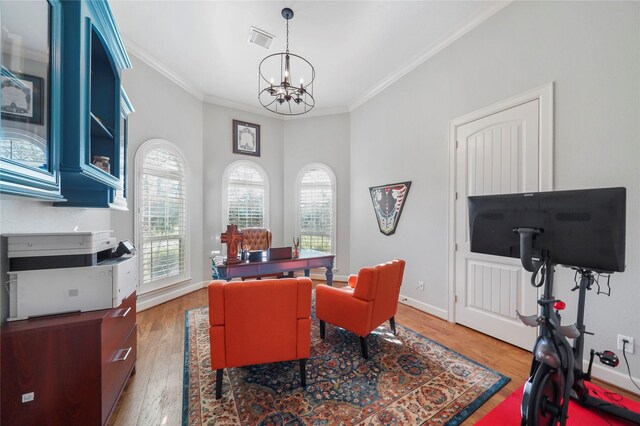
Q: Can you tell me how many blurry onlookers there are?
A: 0